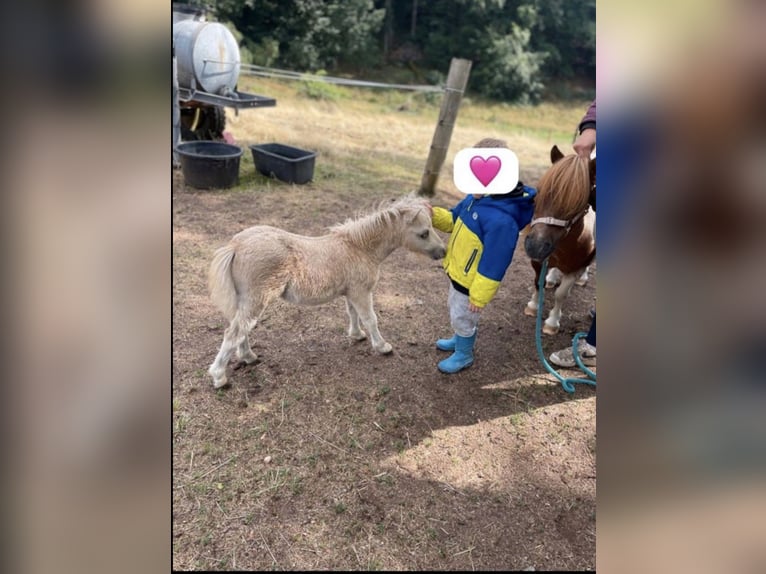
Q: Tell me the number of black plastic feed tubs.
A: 2